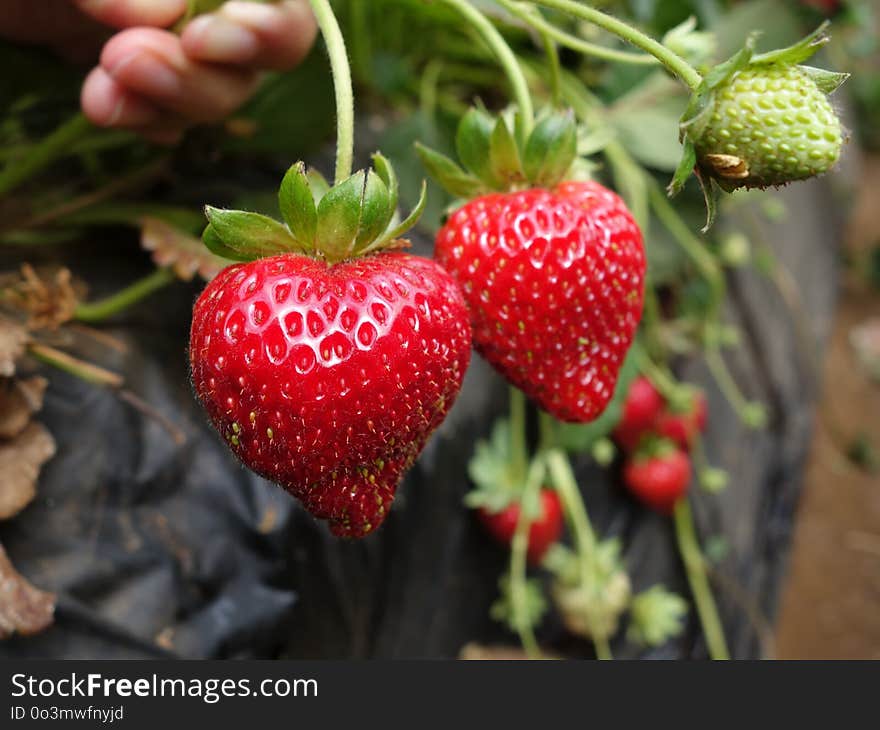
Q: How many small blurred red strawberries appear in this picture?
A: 4